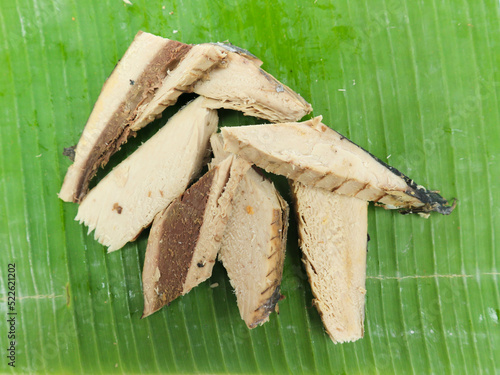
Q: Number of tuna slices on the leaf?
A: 7